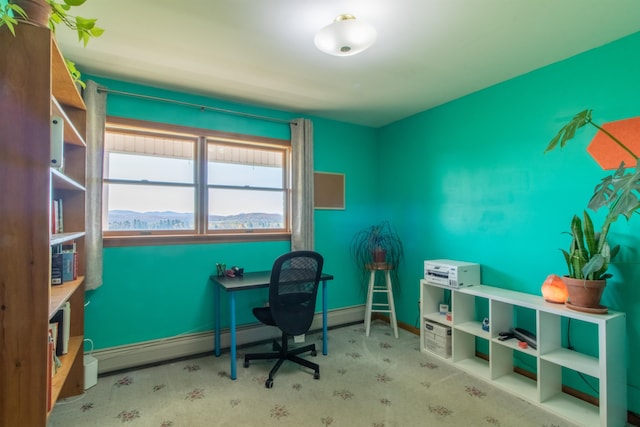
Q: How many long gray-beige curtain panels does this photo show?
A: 2